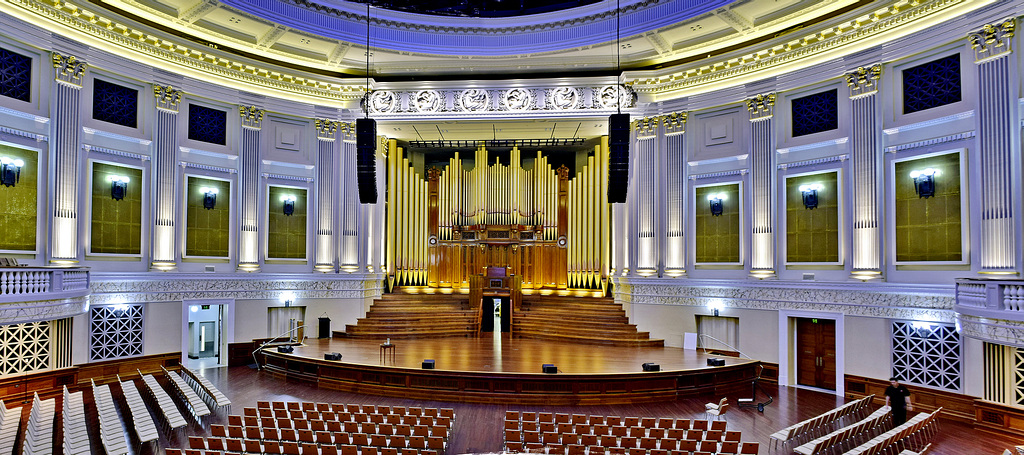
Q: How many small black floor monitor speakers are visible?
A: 6